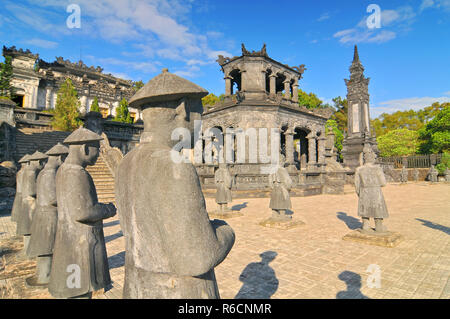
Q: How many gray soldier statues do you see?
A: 8